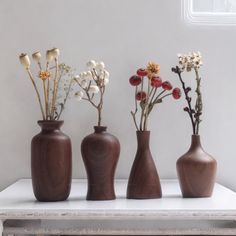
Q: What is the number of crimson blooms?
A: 6